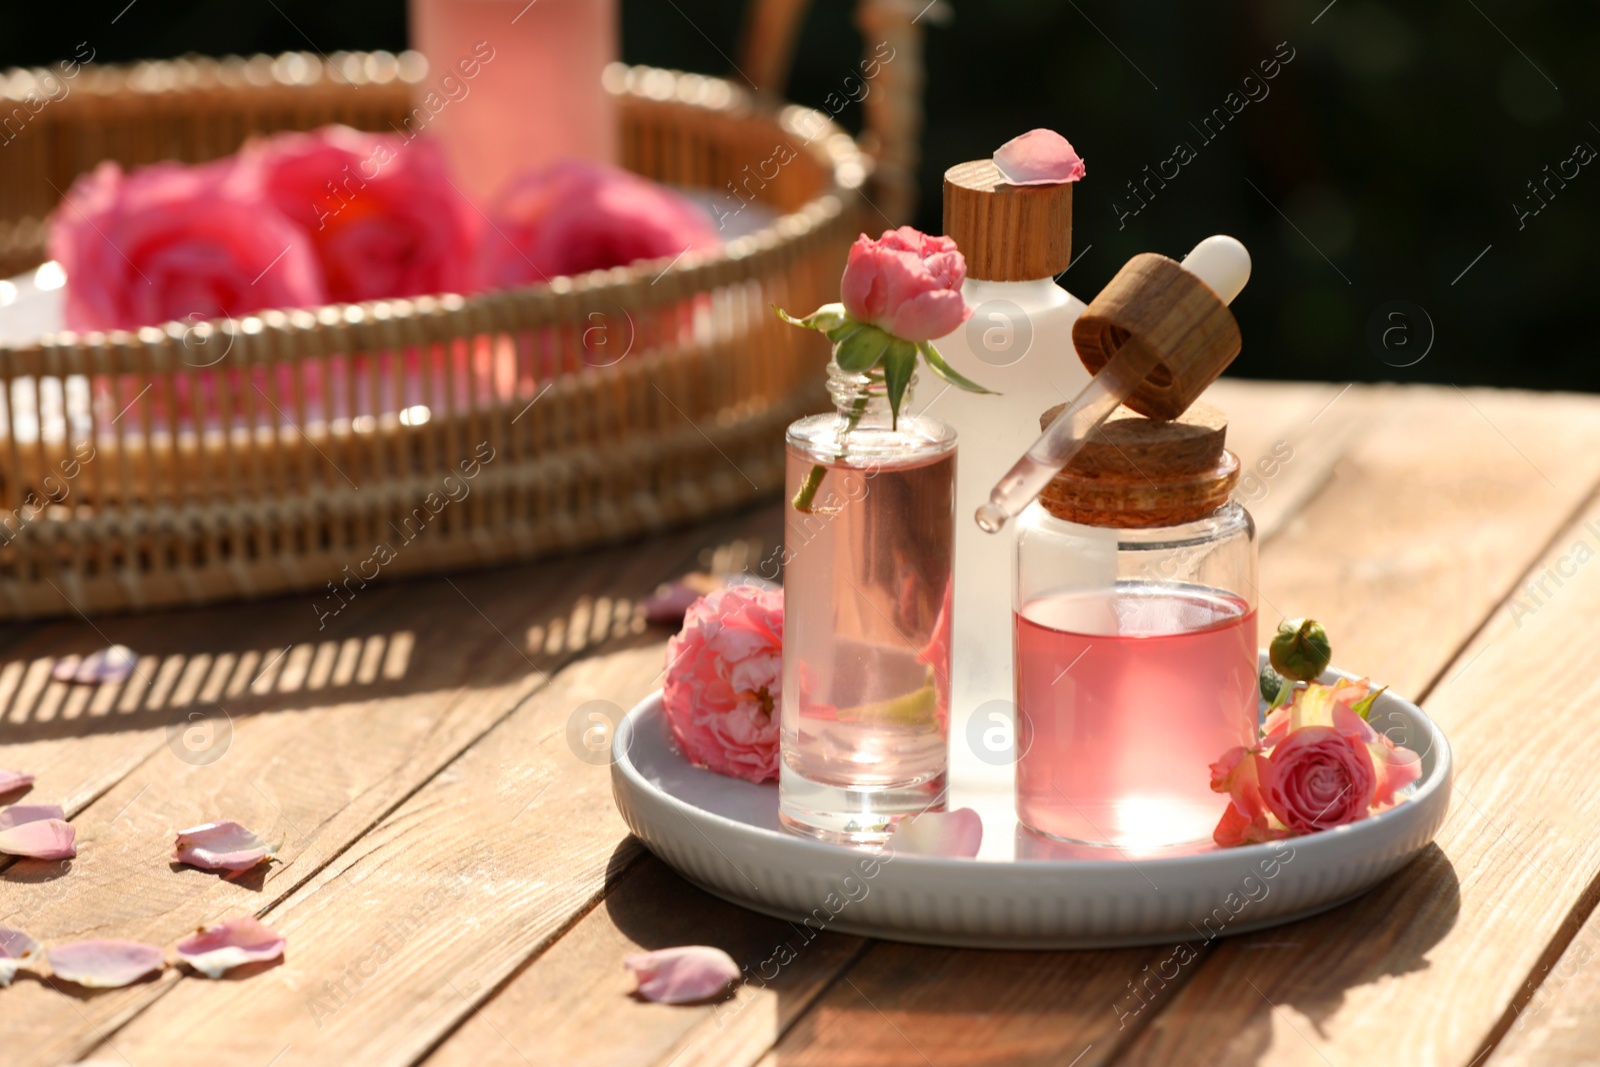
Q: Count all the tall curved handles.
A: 1